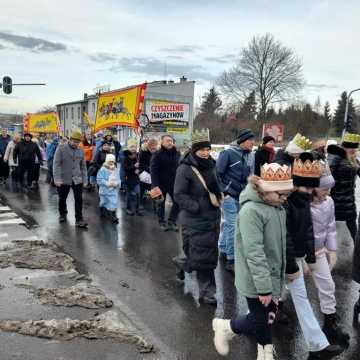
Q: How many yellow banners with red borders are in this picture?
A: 2